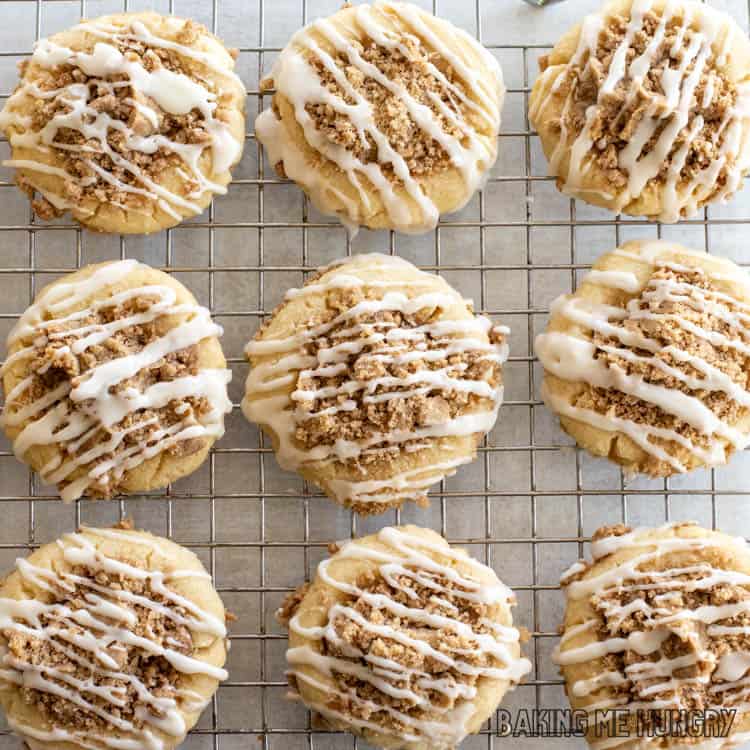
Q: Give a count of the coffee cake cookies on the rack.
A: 9